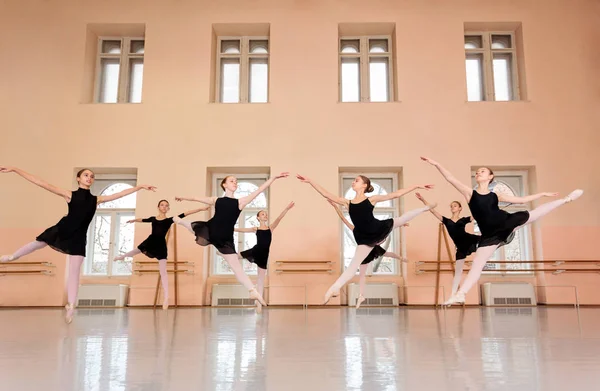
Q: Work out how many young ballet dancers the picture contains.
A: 8